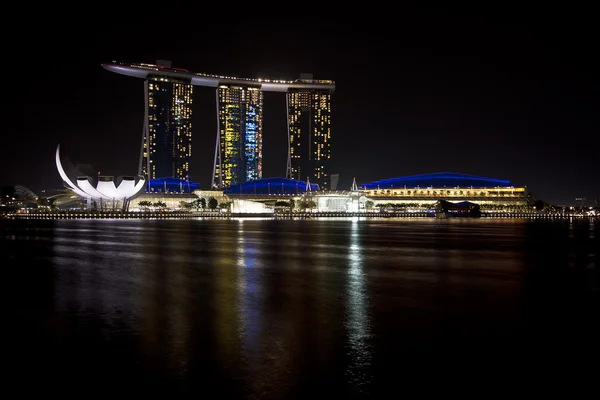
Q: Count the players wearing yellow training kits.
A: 0